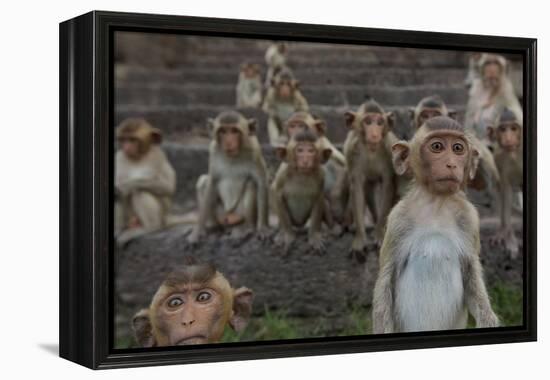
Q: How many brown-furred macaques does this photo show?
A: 13